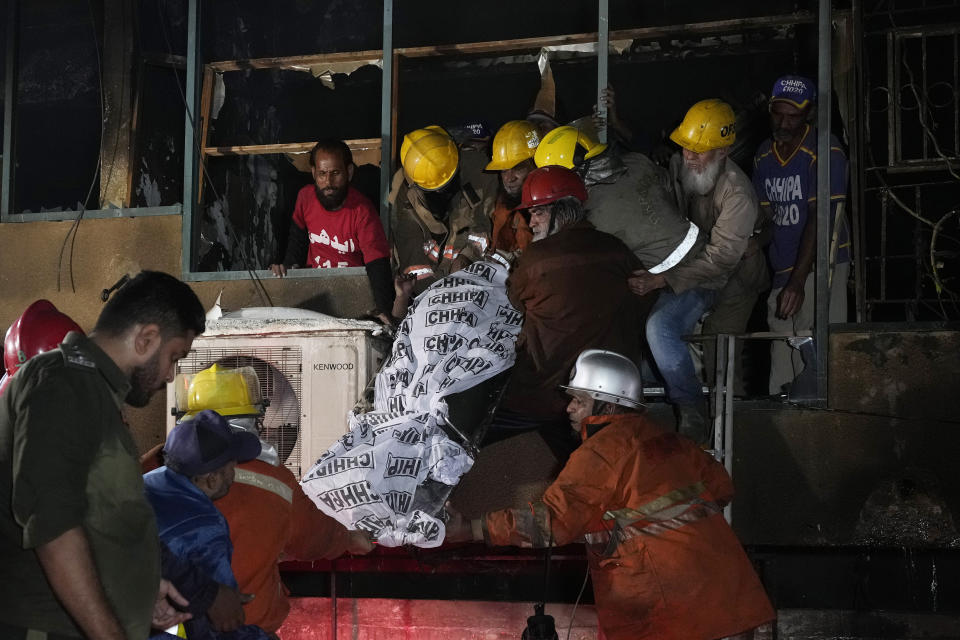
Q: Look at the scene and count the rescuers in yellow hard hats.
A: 5